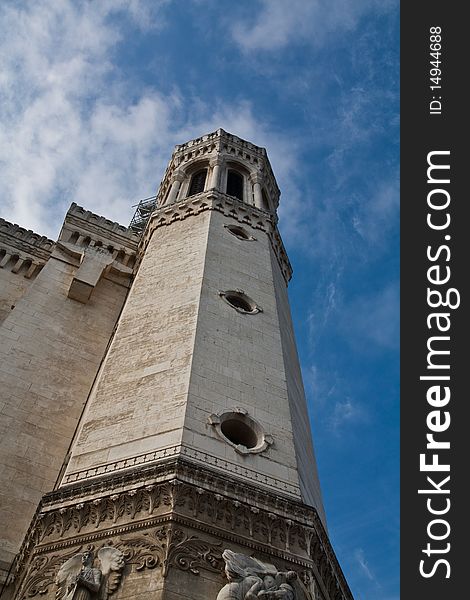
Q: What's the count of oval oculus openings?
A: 3